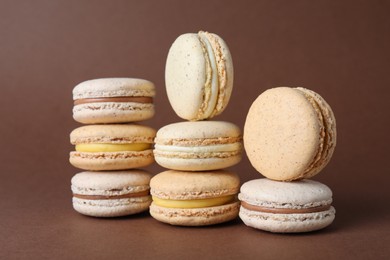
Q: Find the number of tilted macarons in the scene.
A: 2